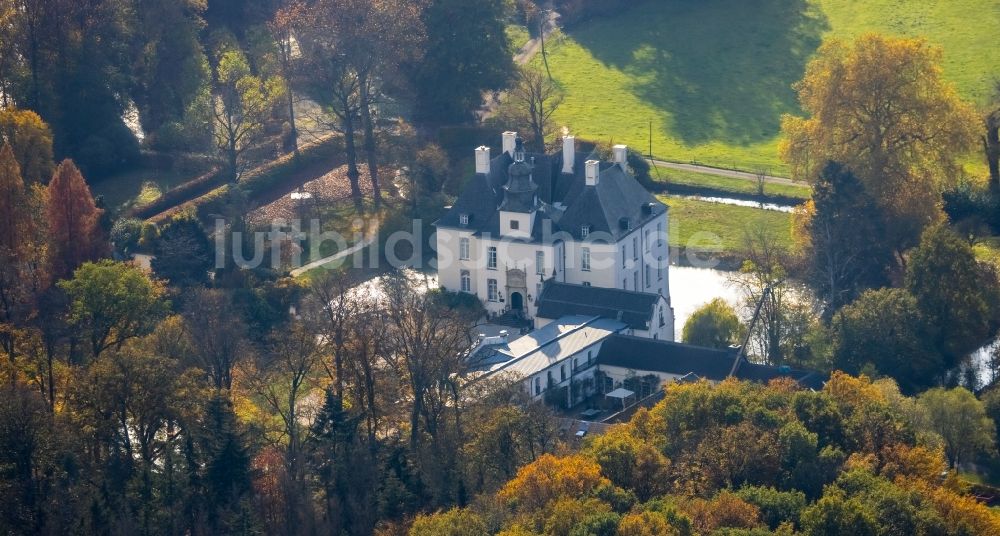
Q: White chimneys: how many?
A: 5